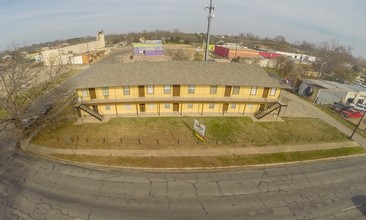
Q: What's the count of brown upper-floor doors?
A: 5